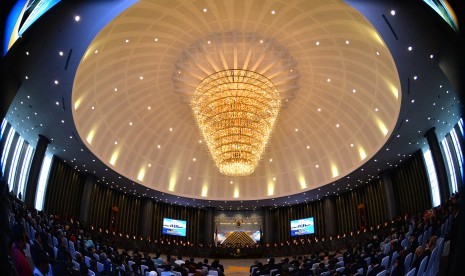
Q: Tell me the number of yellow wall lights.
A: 15